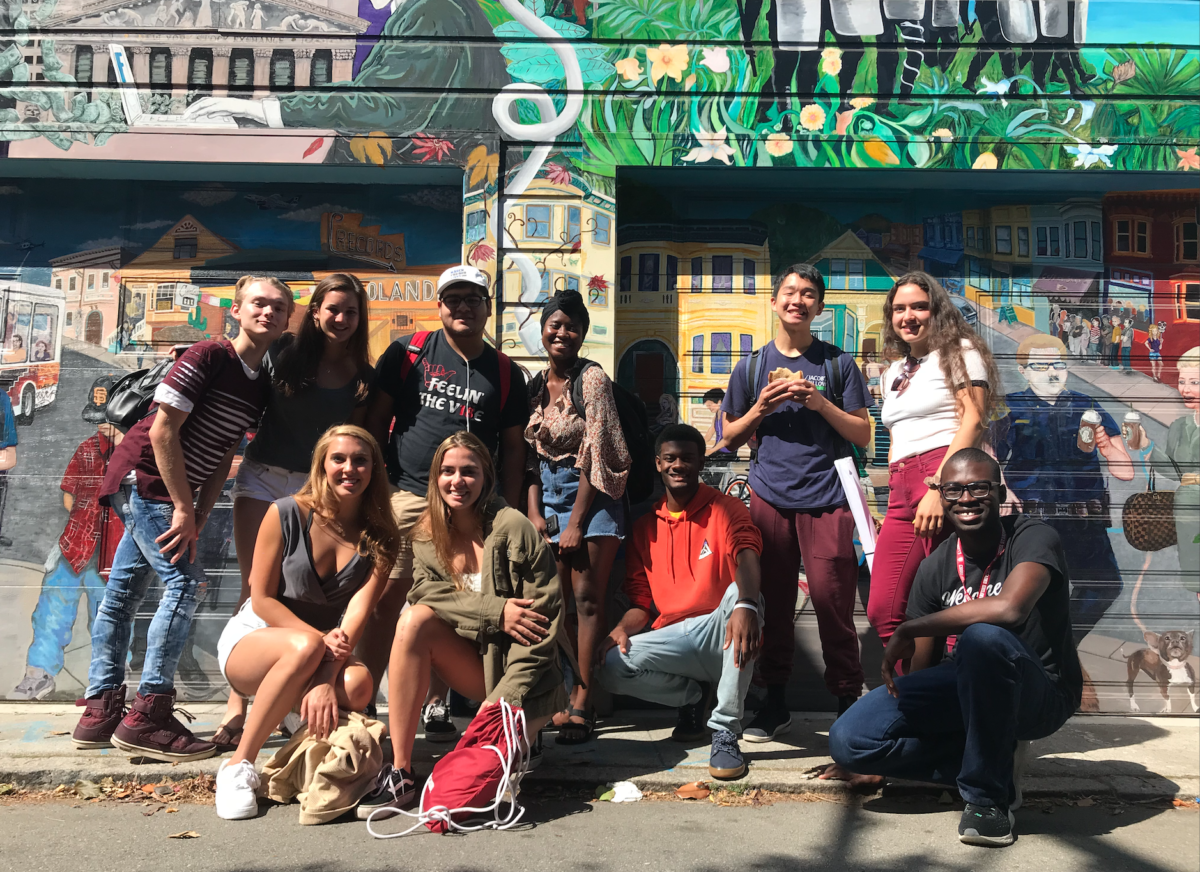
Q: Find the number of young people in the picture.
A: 10